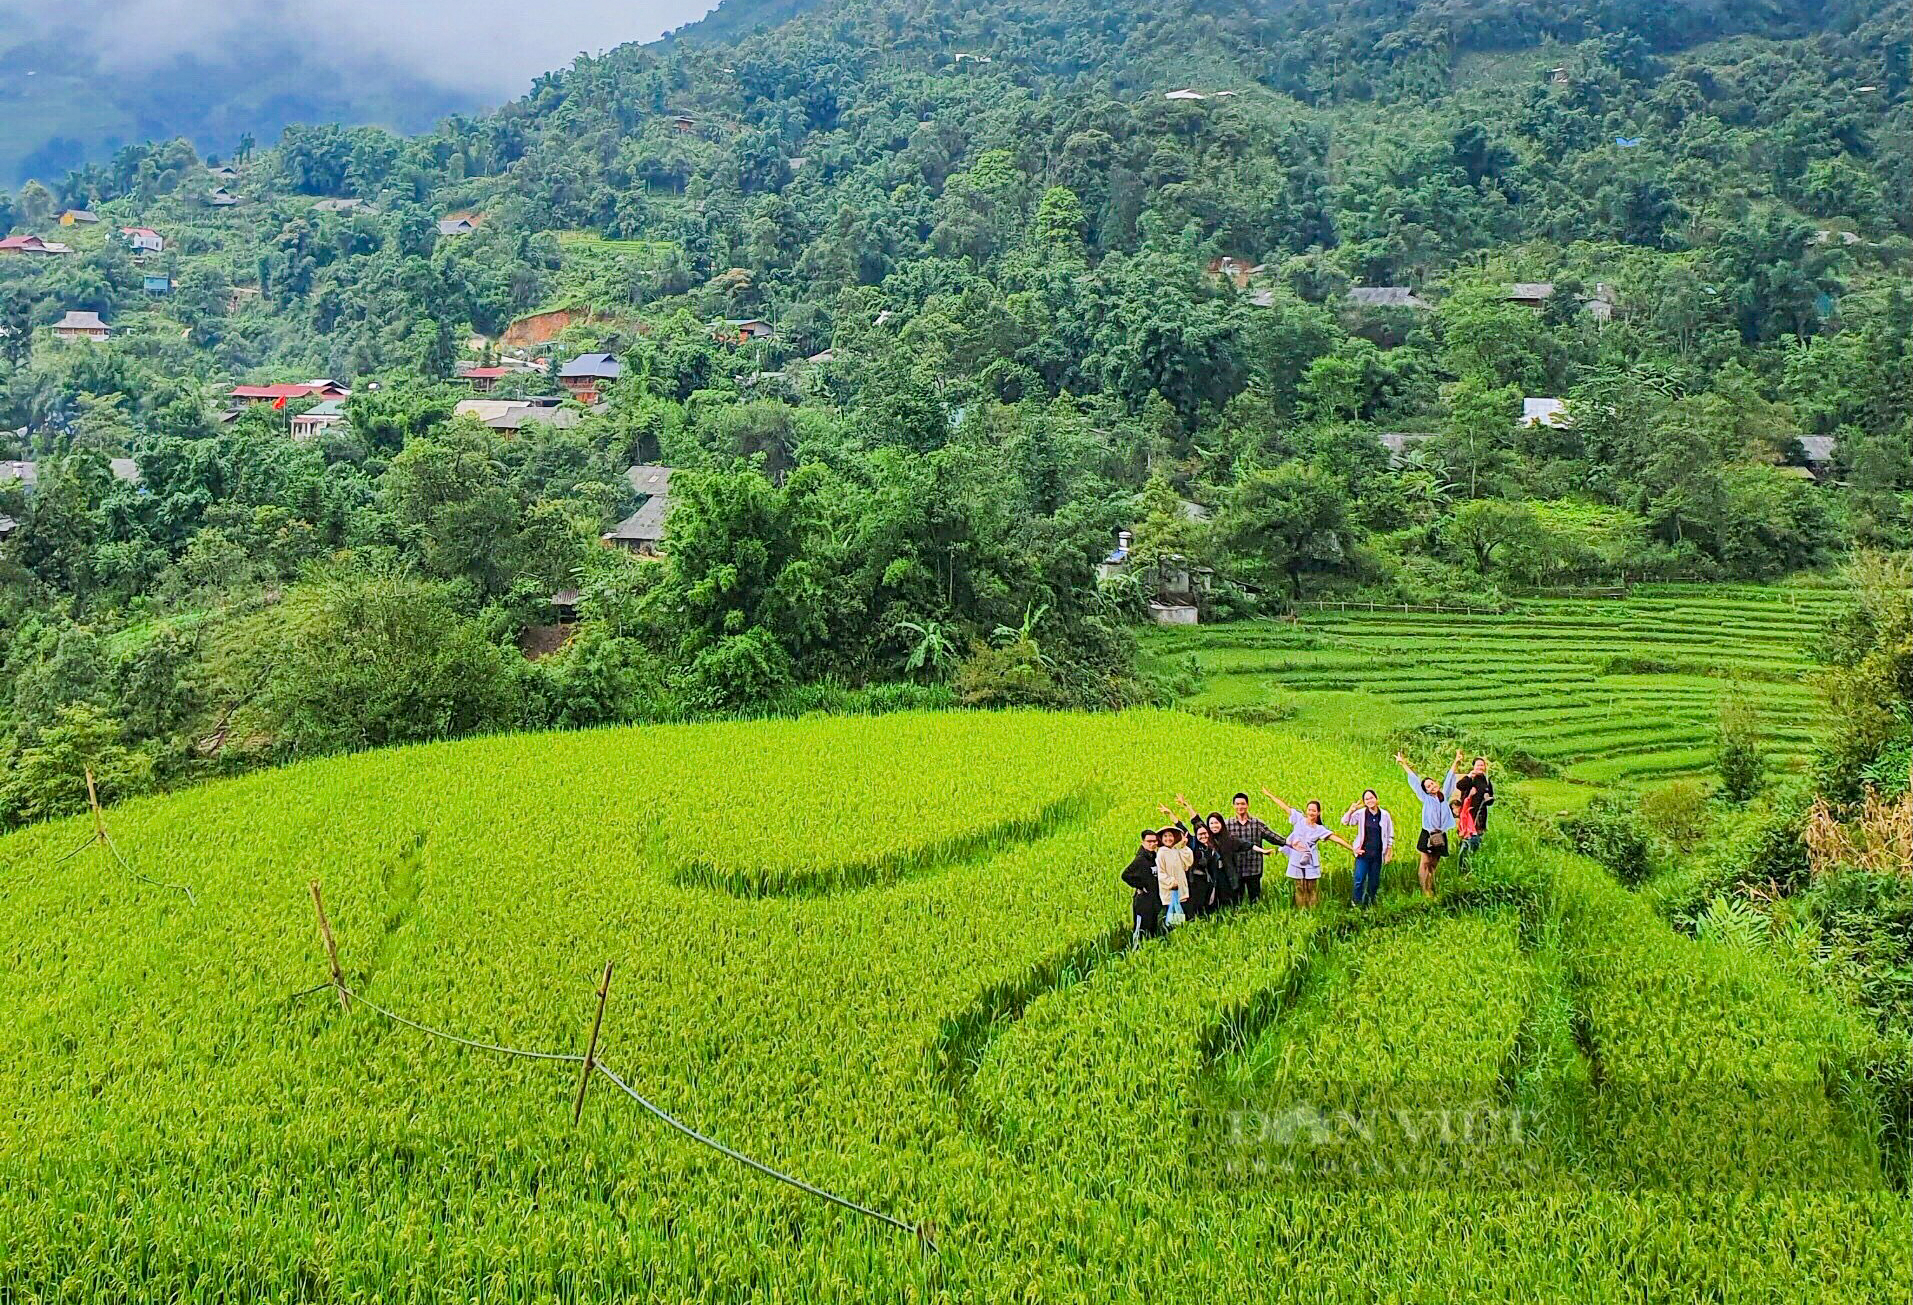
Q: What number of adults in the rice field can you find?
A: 9